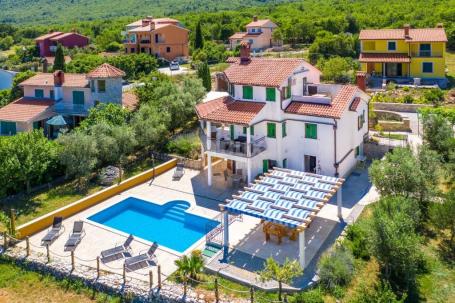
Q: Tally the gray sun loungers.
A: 5